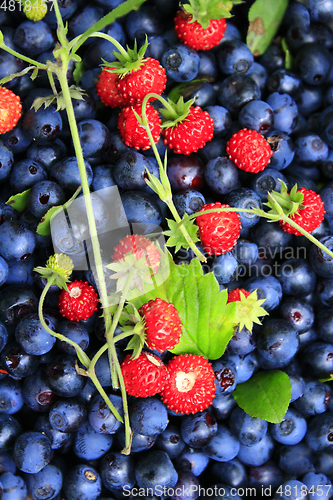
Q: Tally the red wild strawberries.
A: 15